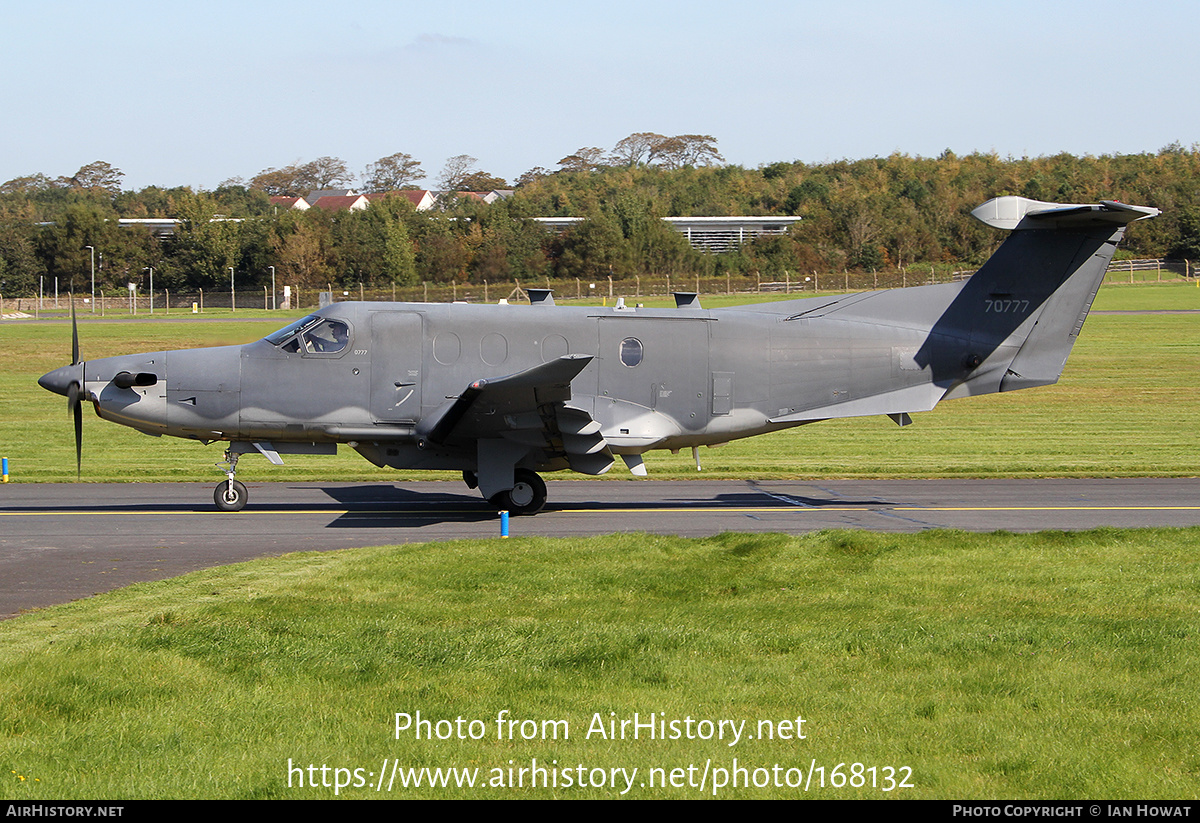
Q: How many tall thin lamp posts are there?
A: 4